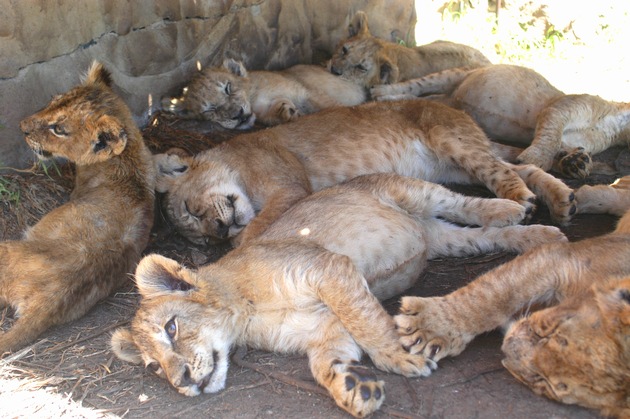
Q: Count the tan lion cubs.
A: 7